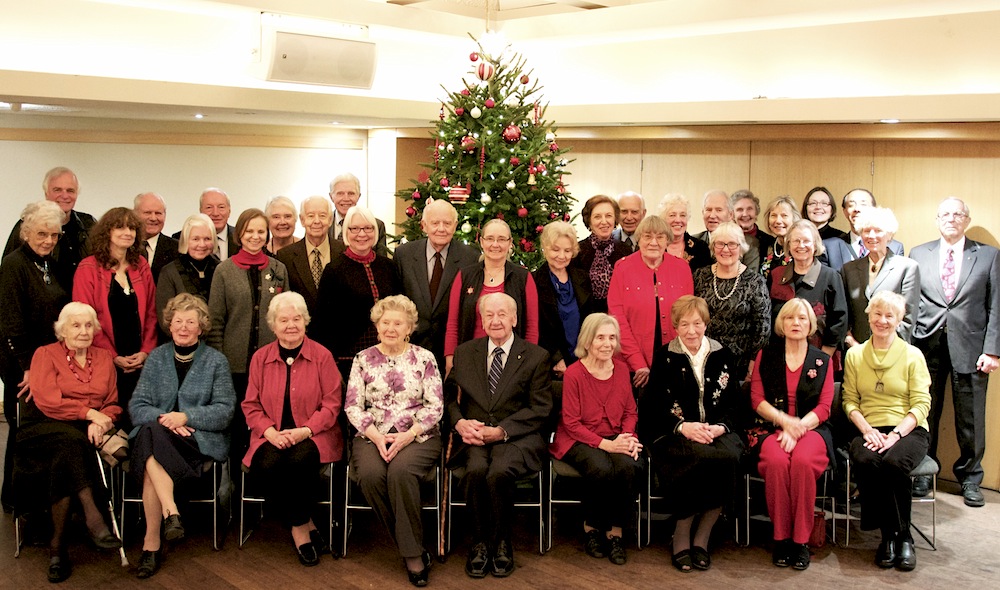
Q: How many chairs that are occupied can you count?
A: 9